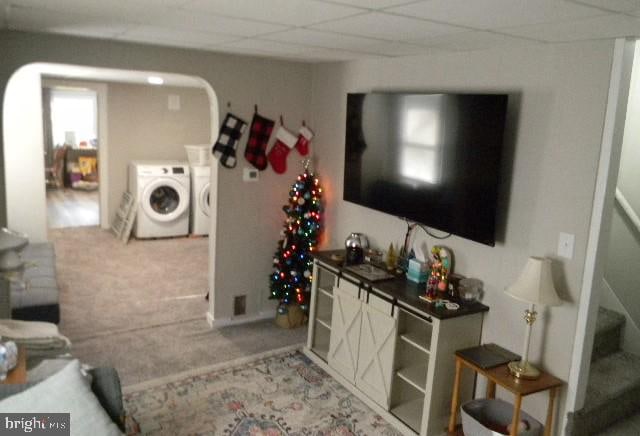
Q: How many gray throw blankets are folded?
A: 1